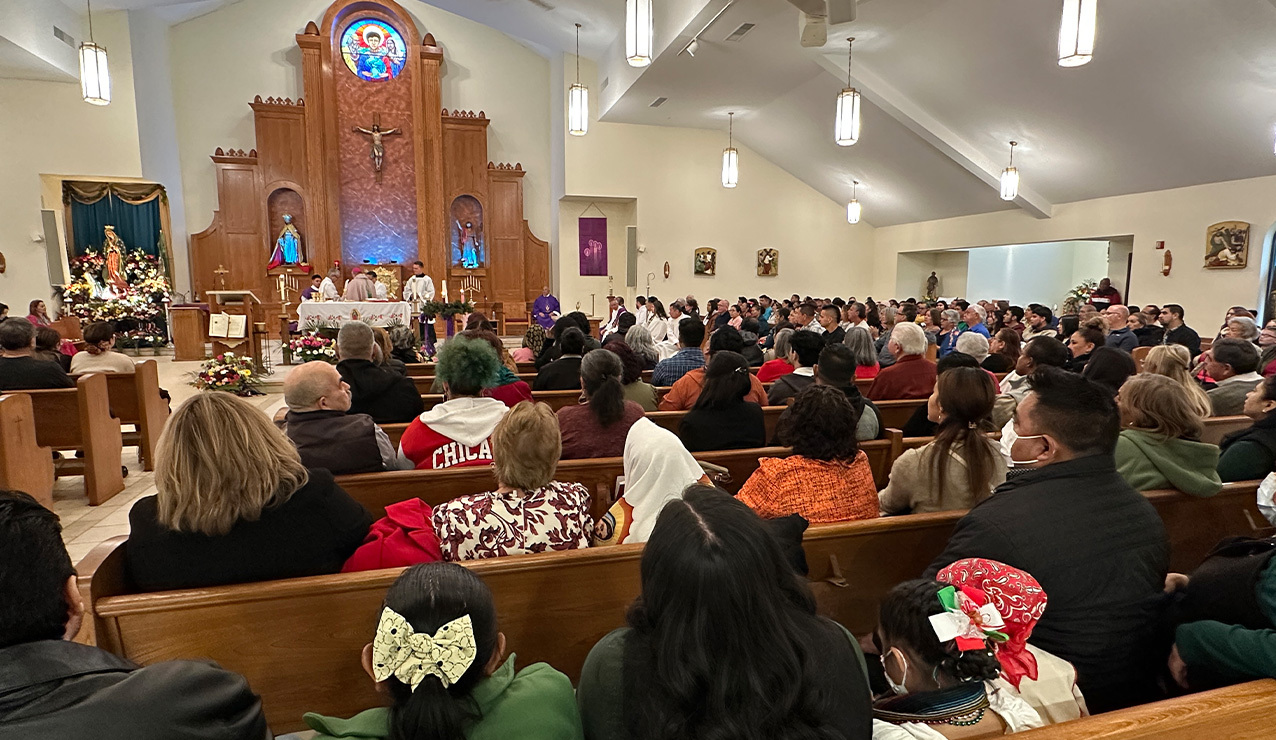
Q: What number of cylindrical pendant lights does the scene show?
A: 8